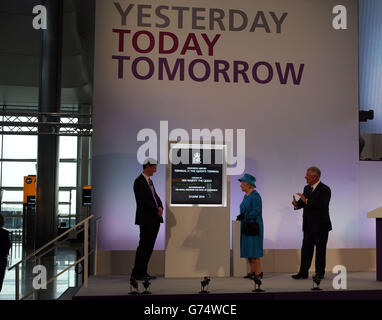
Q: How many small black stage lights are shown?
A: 5